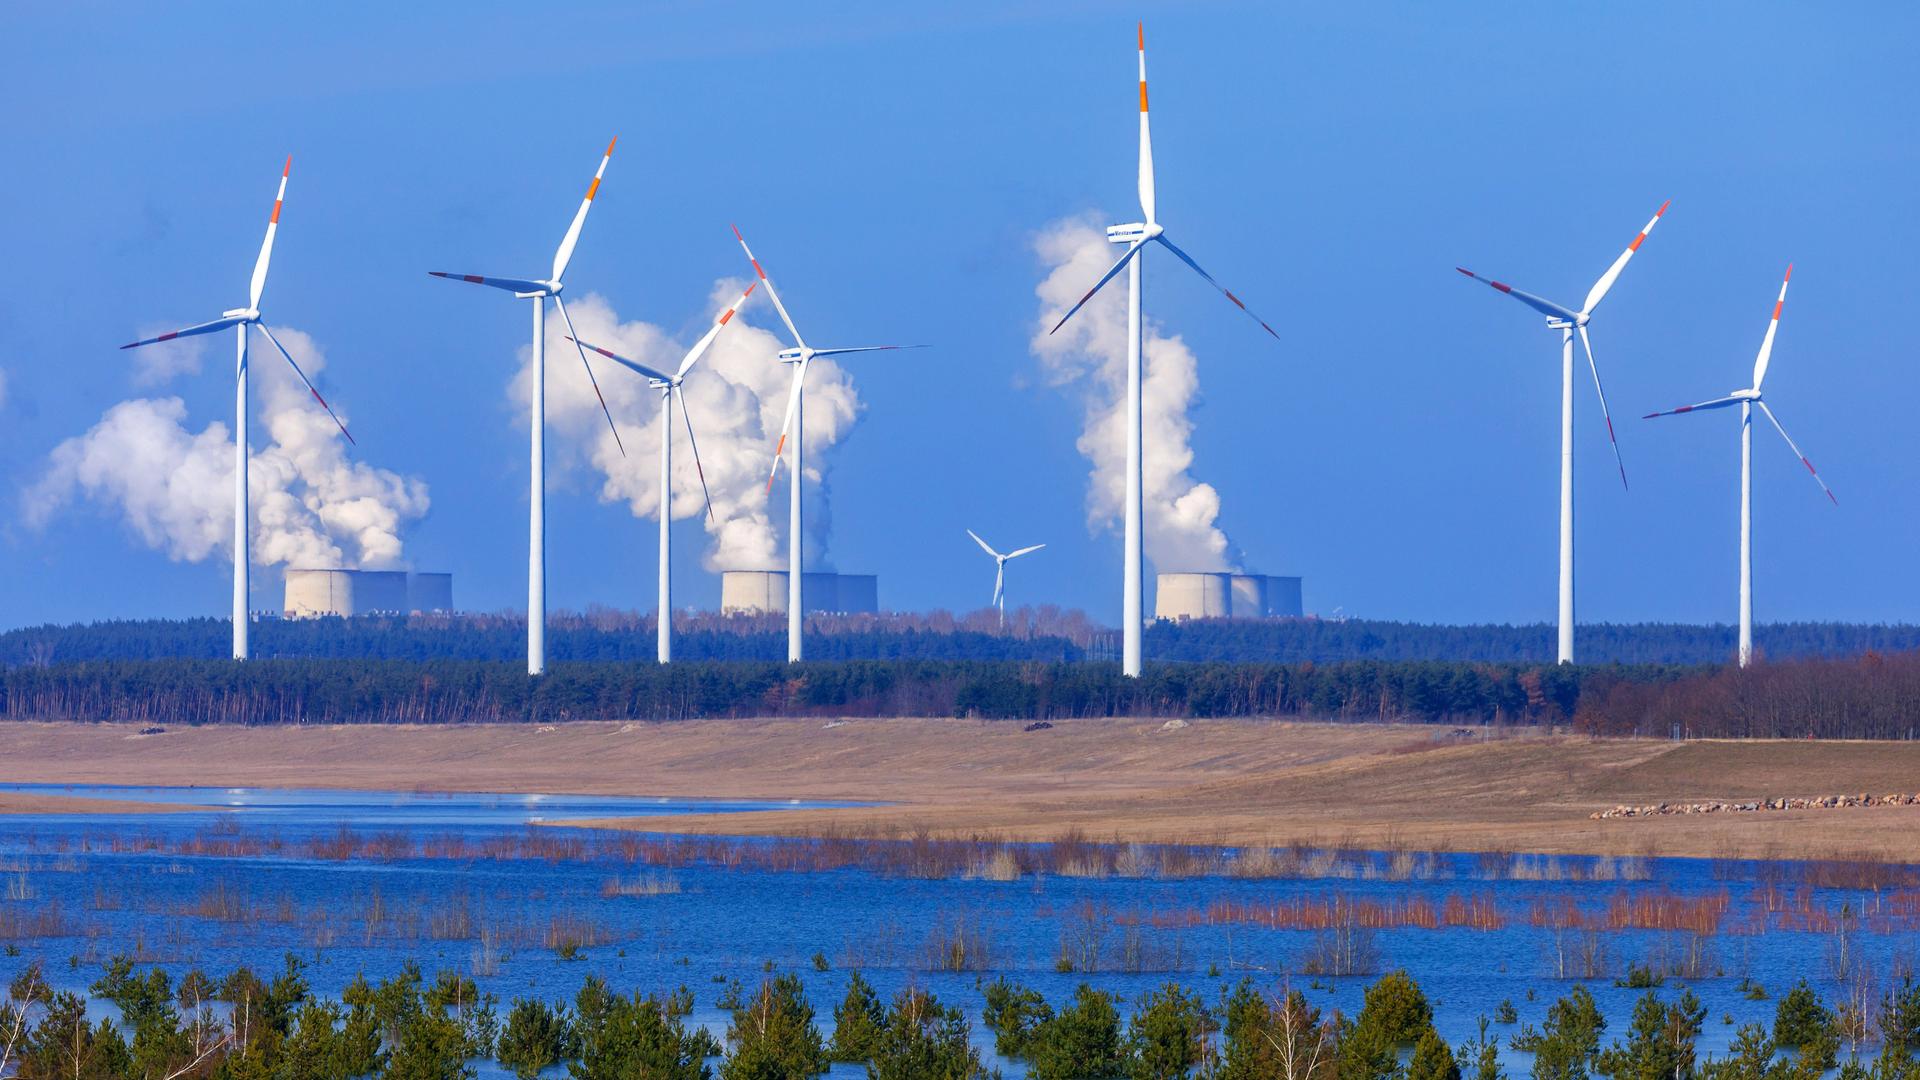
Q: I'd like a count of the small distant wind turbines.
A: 1